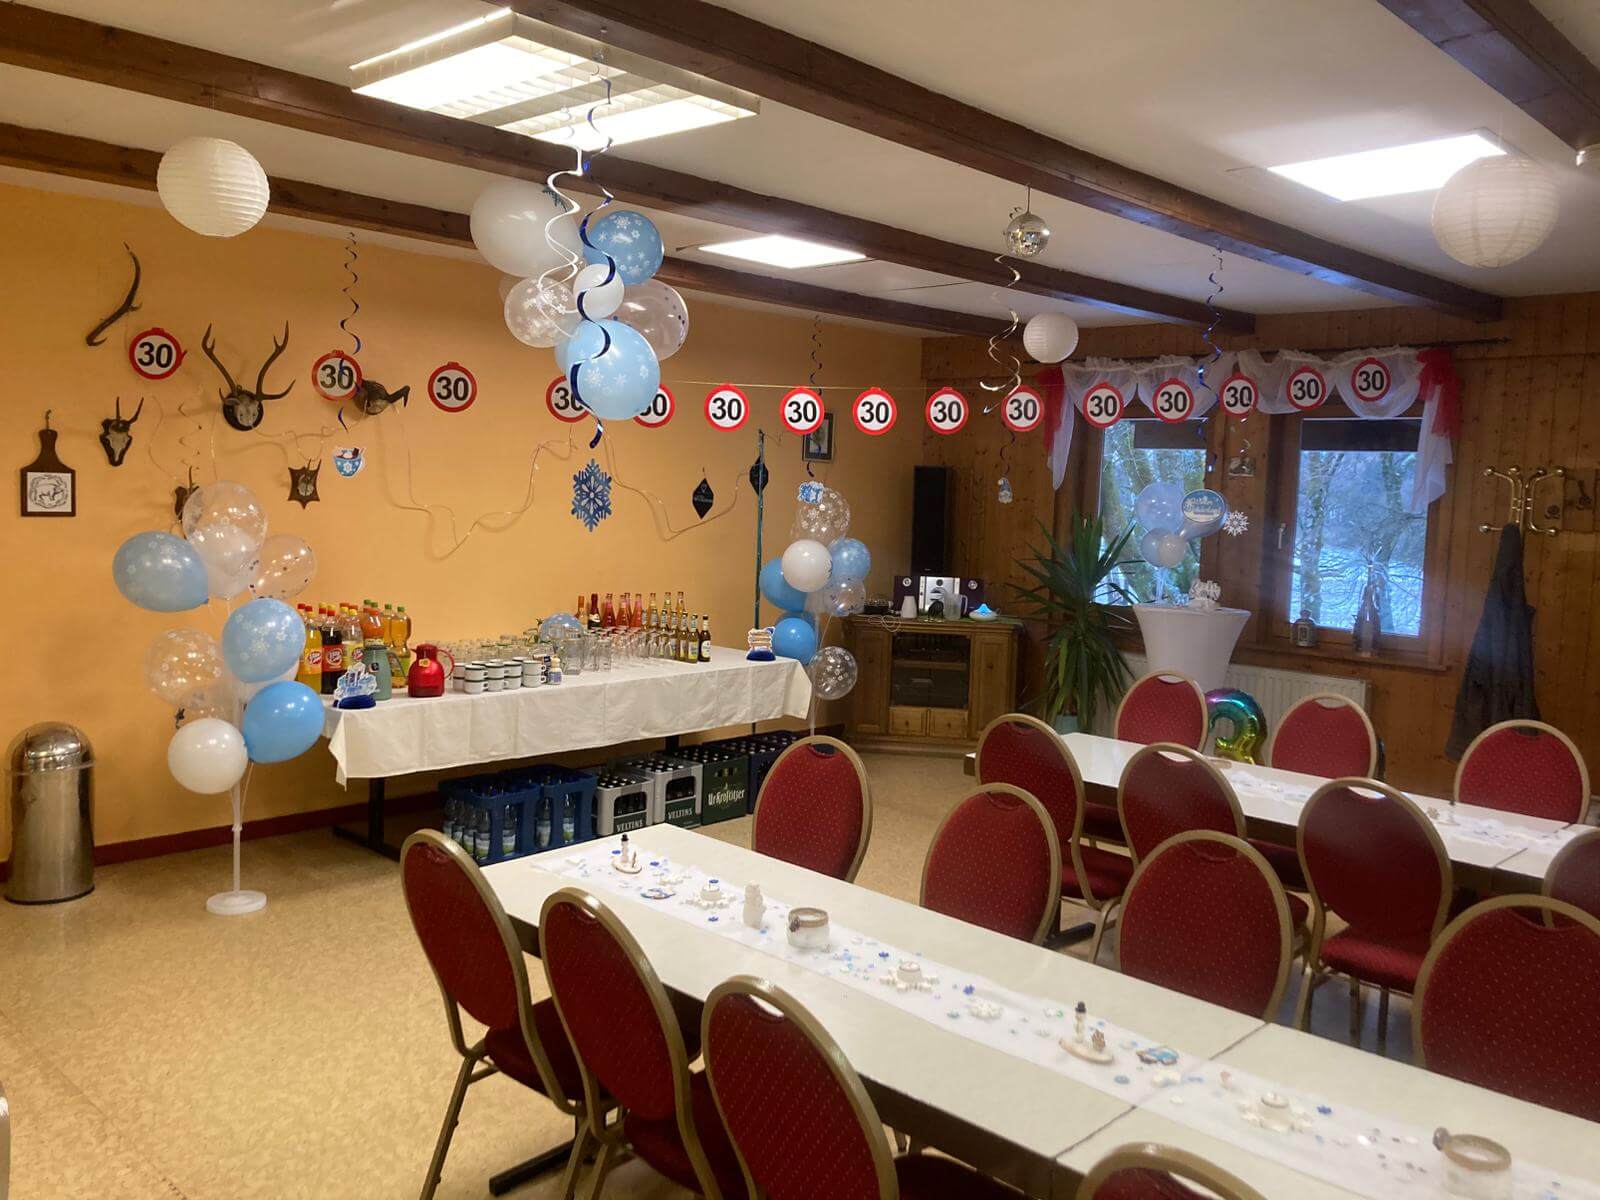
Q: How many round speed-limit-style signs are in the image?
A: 15